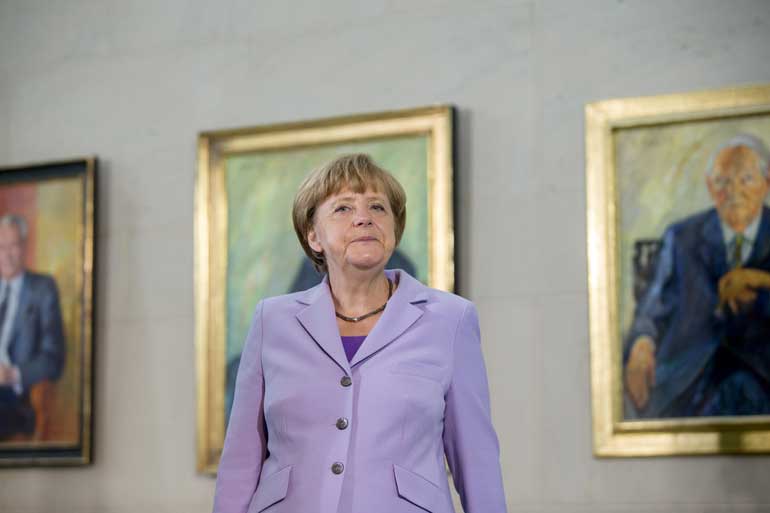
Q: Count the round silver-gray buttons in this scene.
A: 3